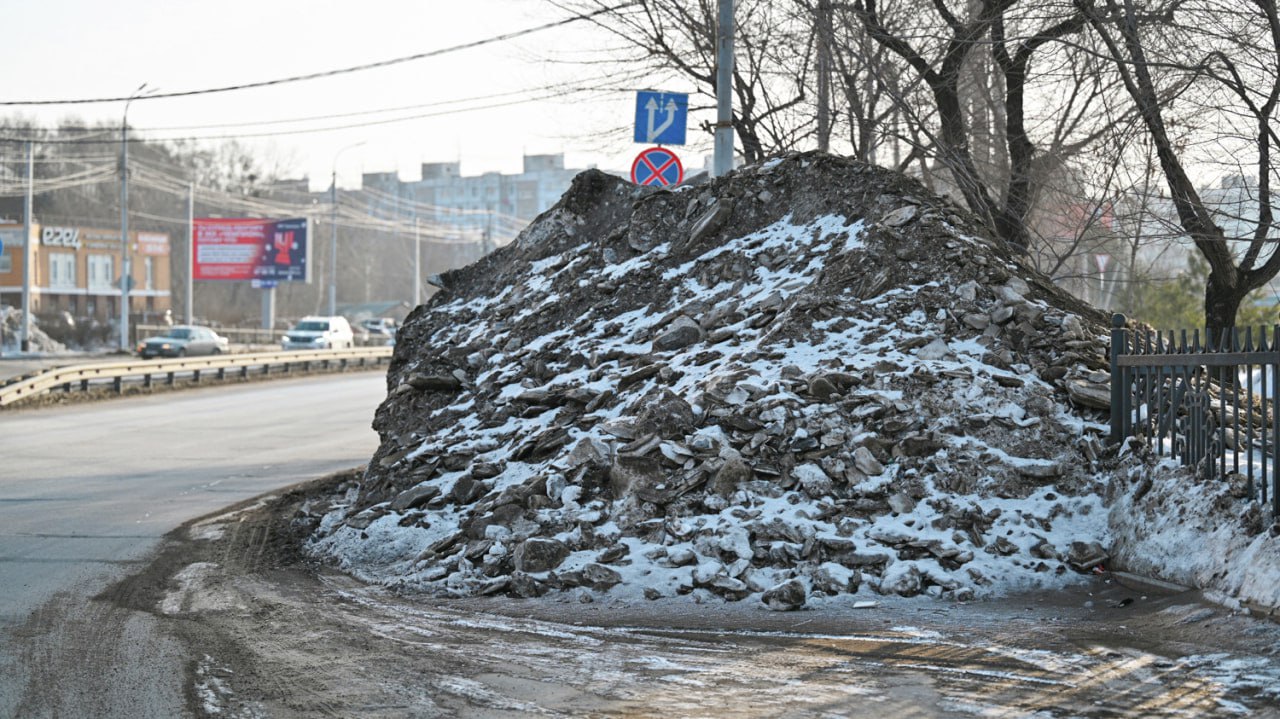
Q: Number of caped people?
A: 0